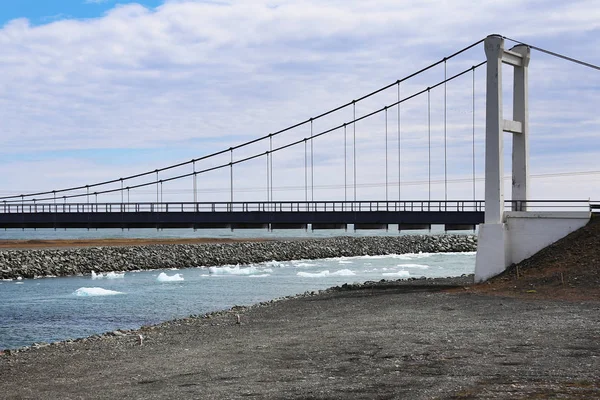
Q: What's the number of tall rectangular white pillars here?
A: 2